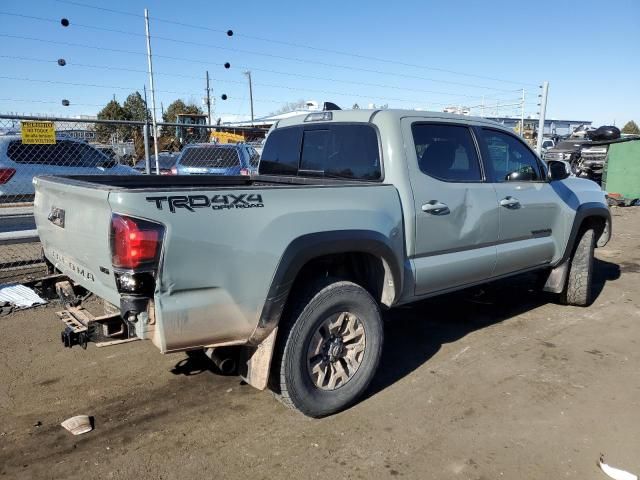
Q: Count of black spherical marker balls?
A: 6